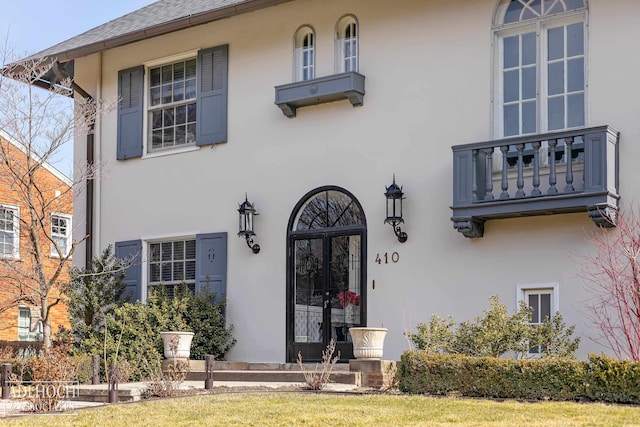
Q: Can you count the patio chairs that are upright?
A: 0